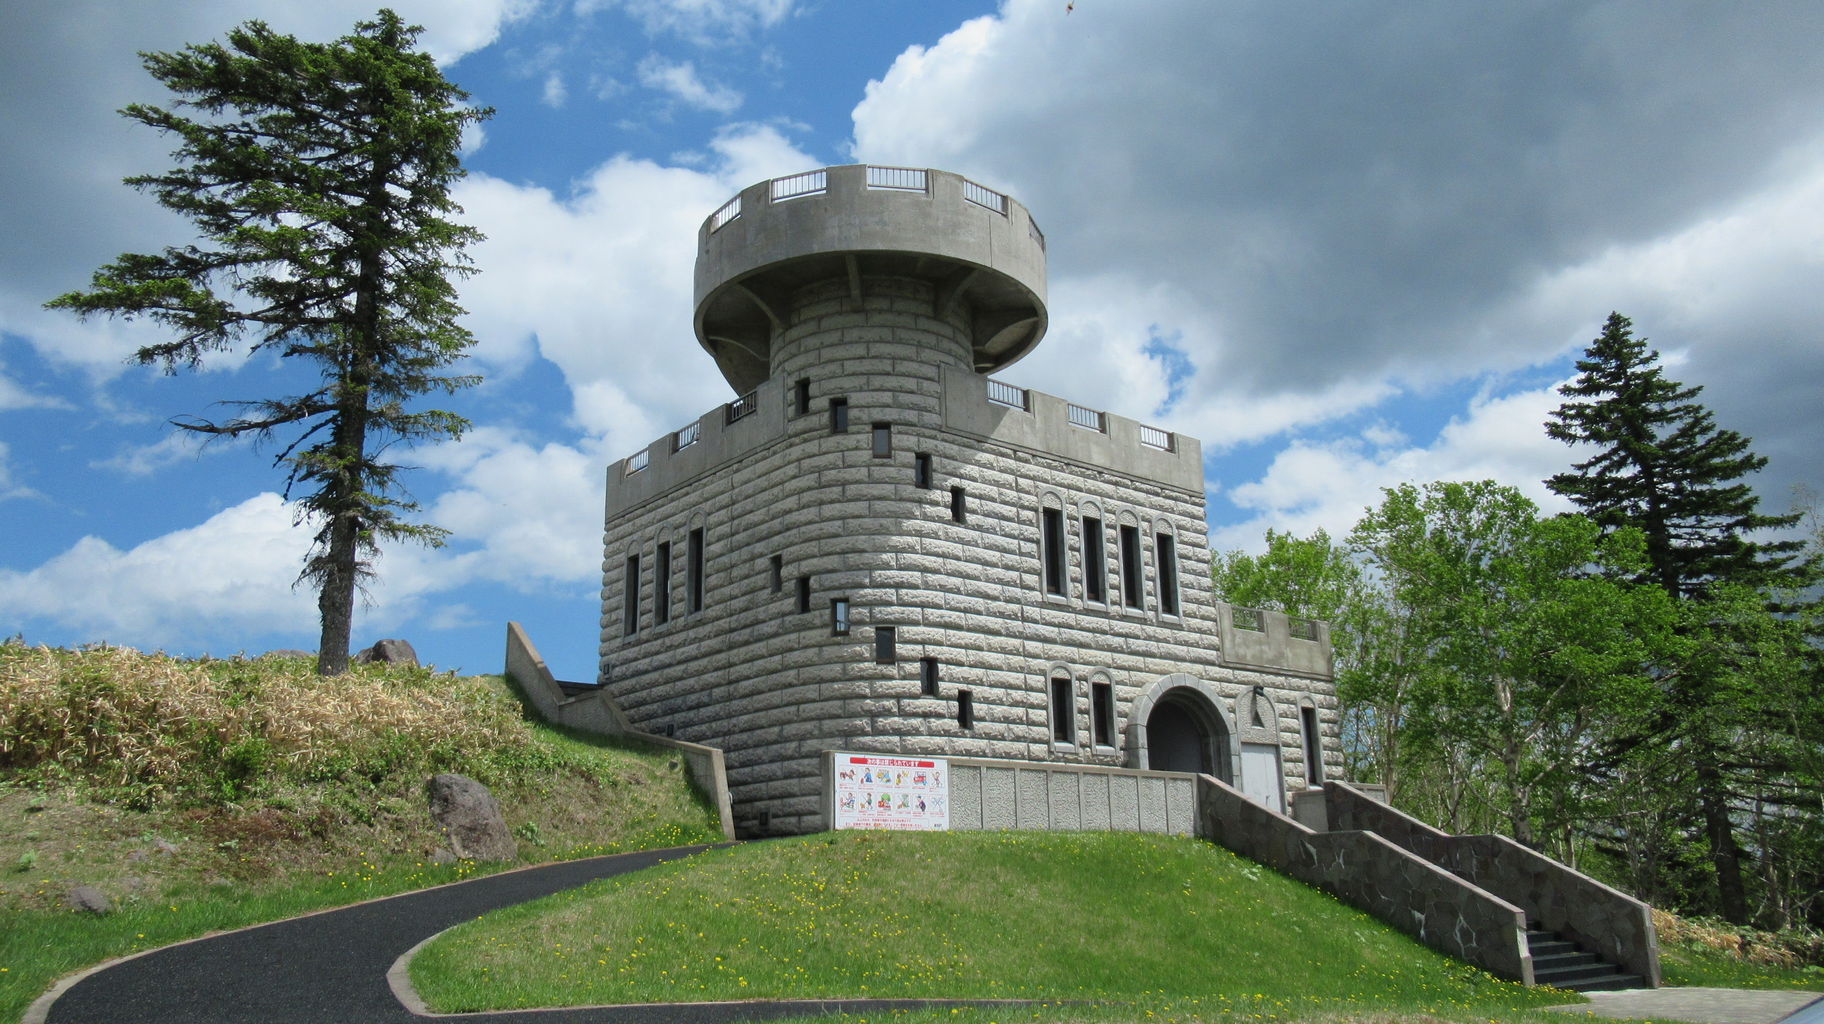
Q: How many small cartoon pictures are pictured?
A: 12